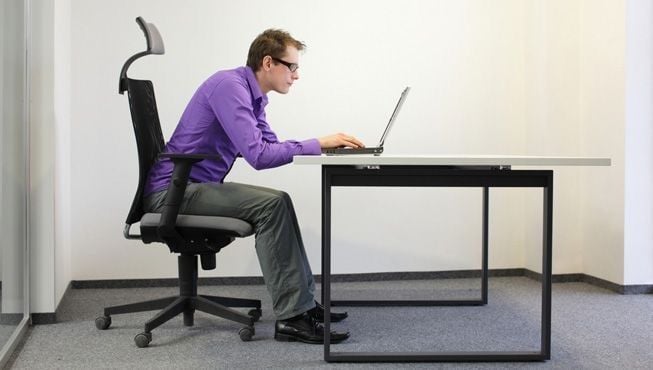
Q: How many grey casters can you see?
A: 4